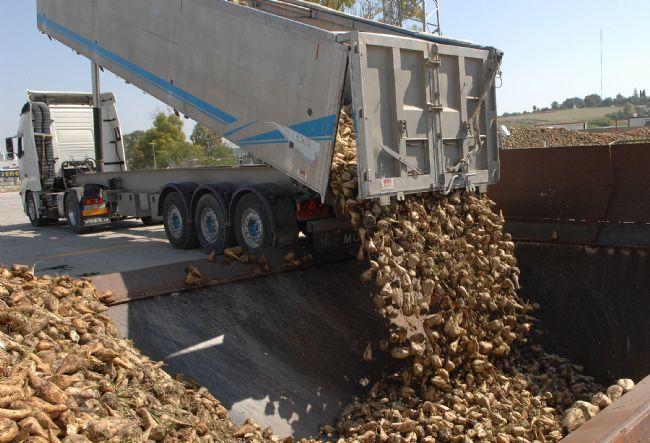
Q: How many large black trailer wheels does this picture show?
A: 3